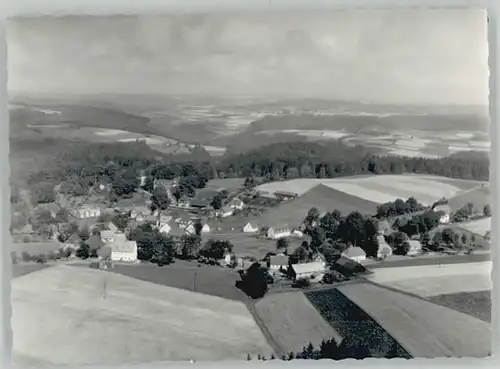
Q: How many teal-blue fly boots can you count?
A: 0